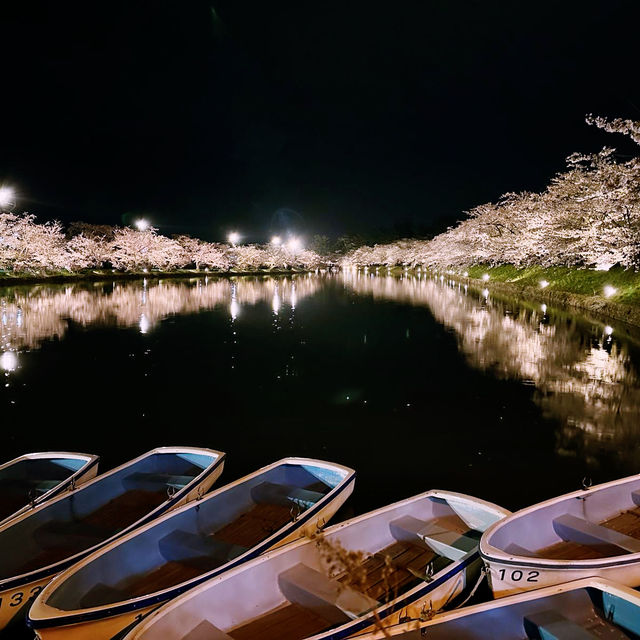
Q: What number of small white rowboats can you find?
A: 6